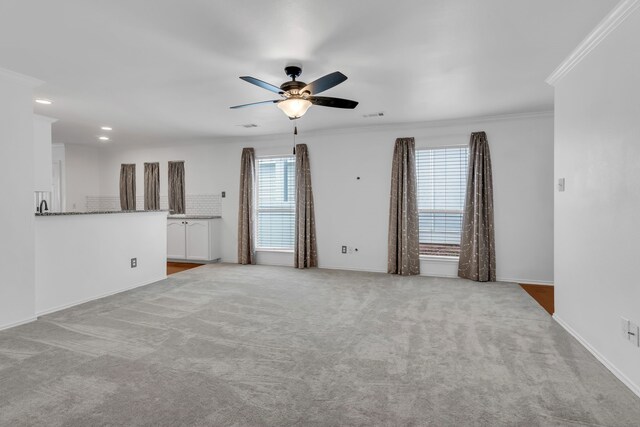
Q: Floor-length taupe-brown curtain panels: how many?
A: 4